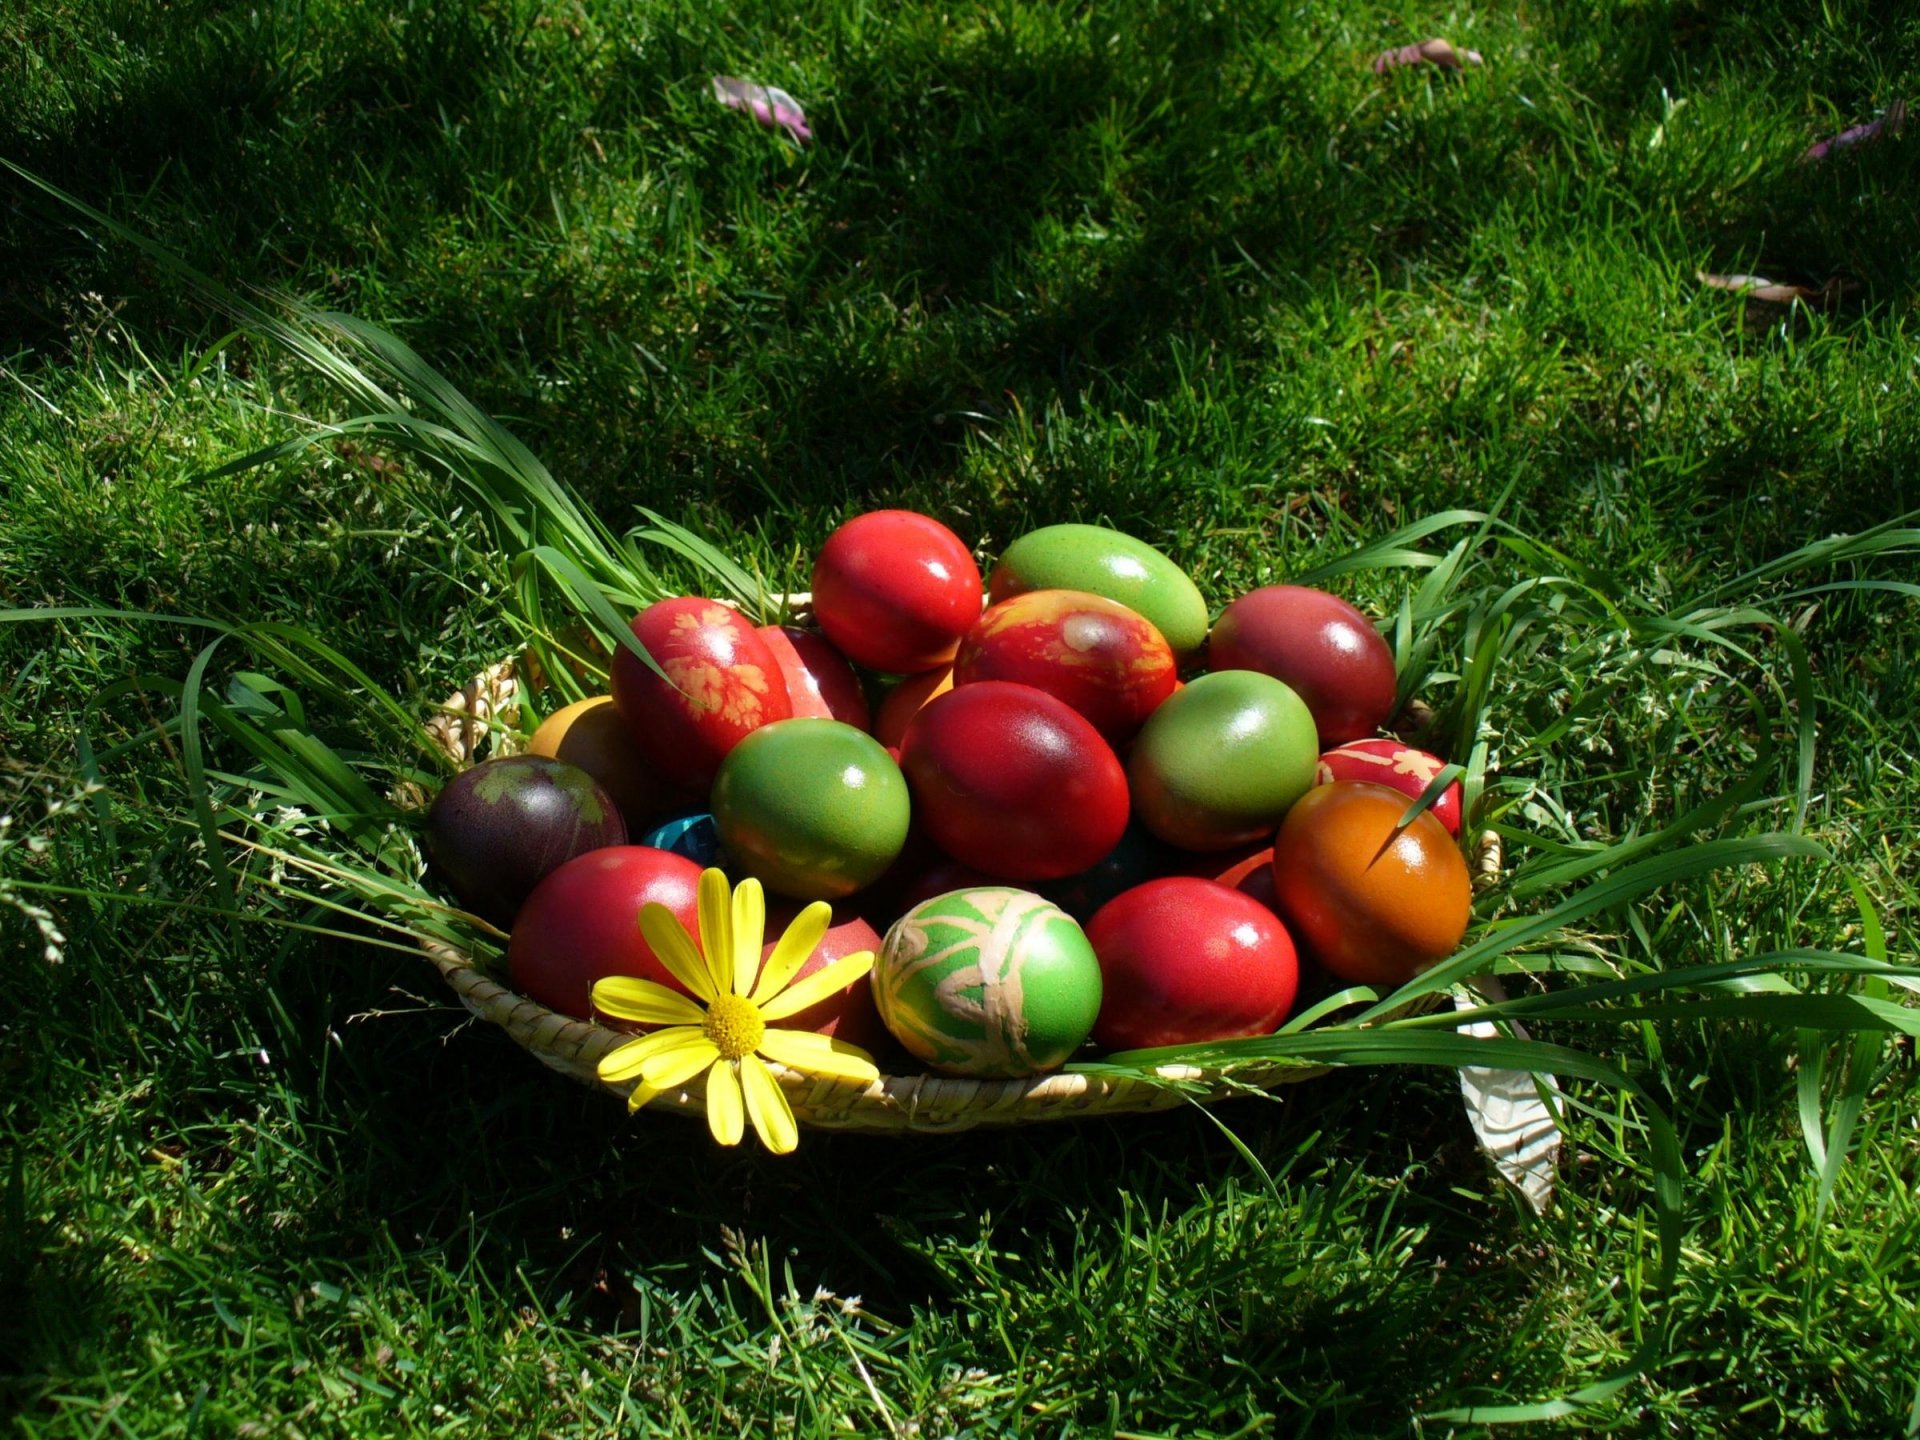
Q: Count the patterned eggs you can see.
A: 5